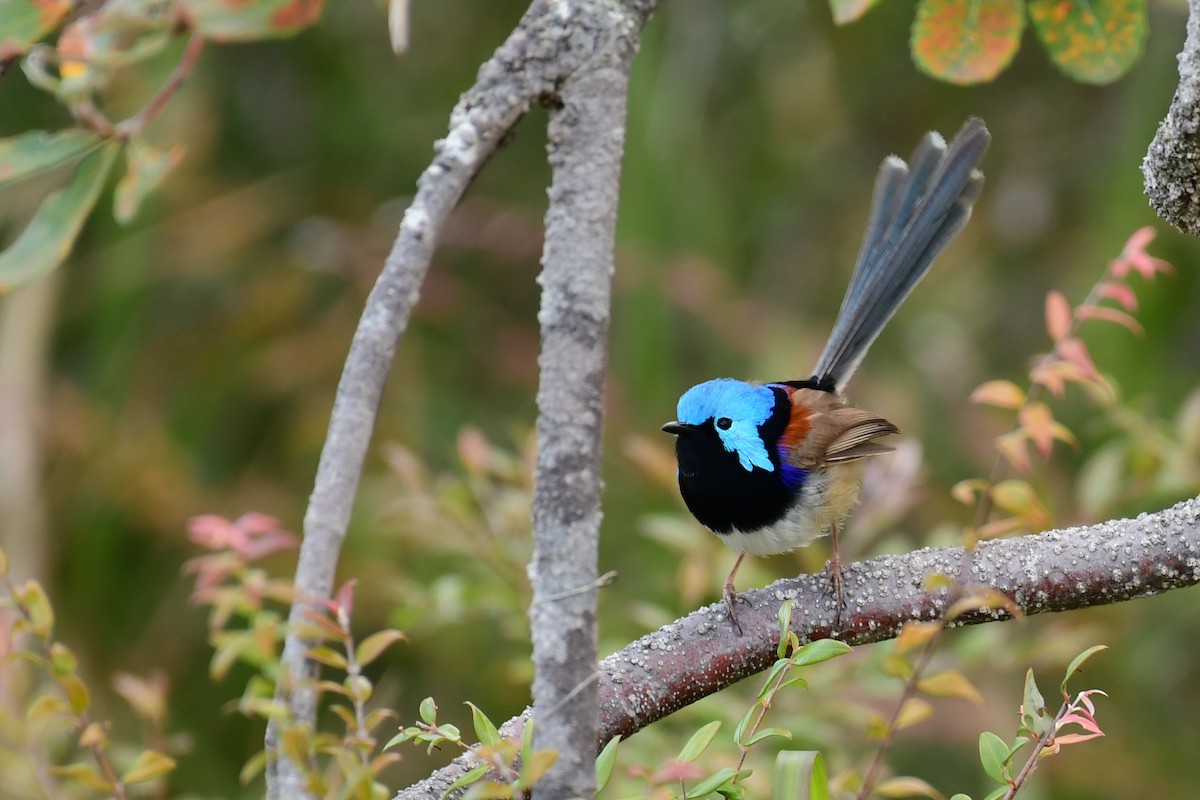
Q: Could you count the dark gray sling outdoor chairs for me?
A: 0